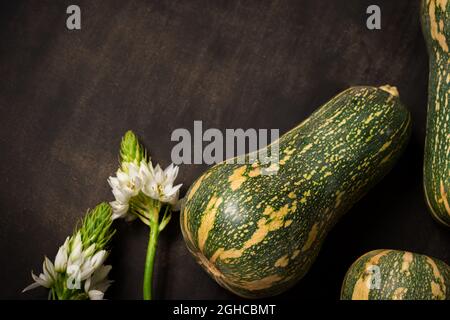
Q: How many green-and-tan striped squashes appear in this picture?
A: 3